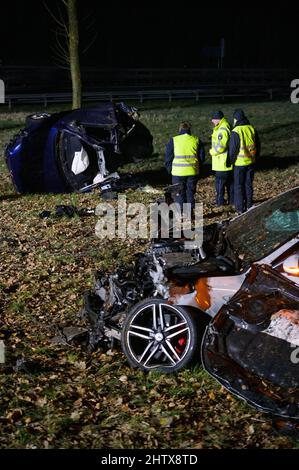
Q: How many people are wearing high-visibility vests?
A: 3